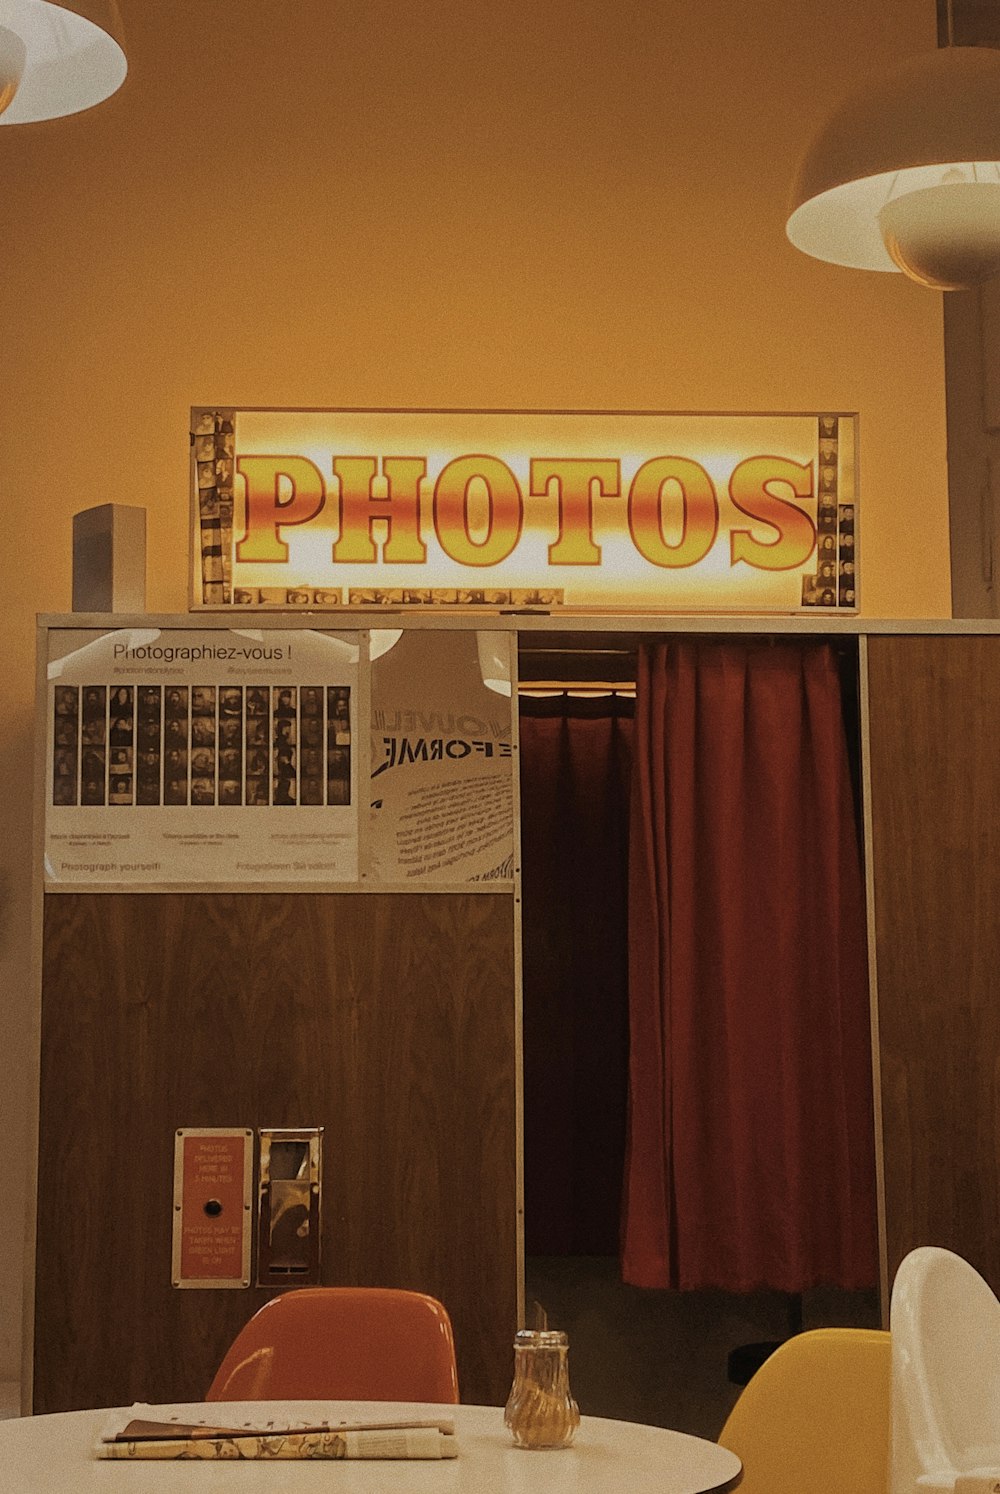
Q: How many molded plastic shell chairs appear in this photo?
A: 3